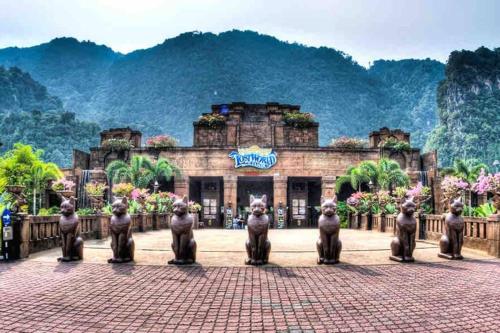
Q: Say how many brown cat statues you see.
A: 7